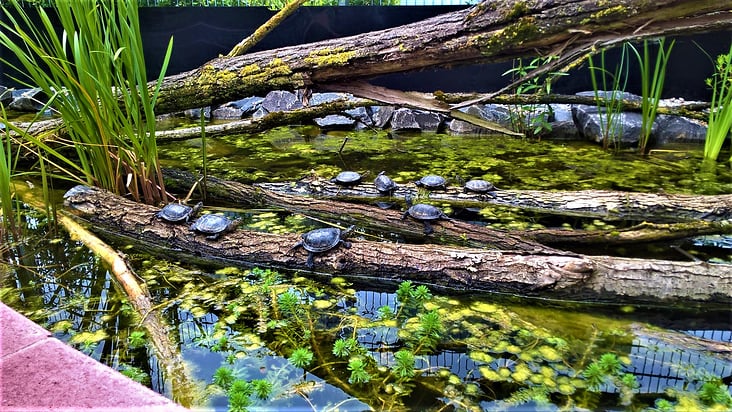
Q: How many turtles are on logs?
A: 8